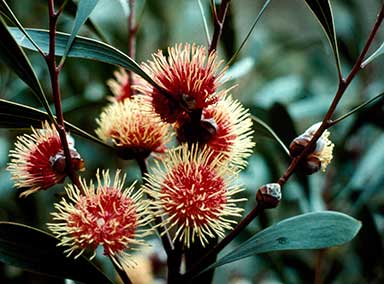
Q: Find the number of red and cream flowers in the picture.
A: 7